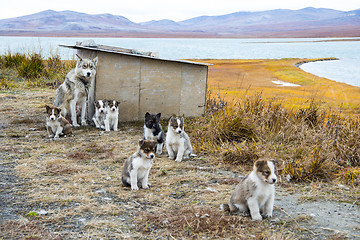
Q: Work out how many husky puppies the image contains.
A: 7